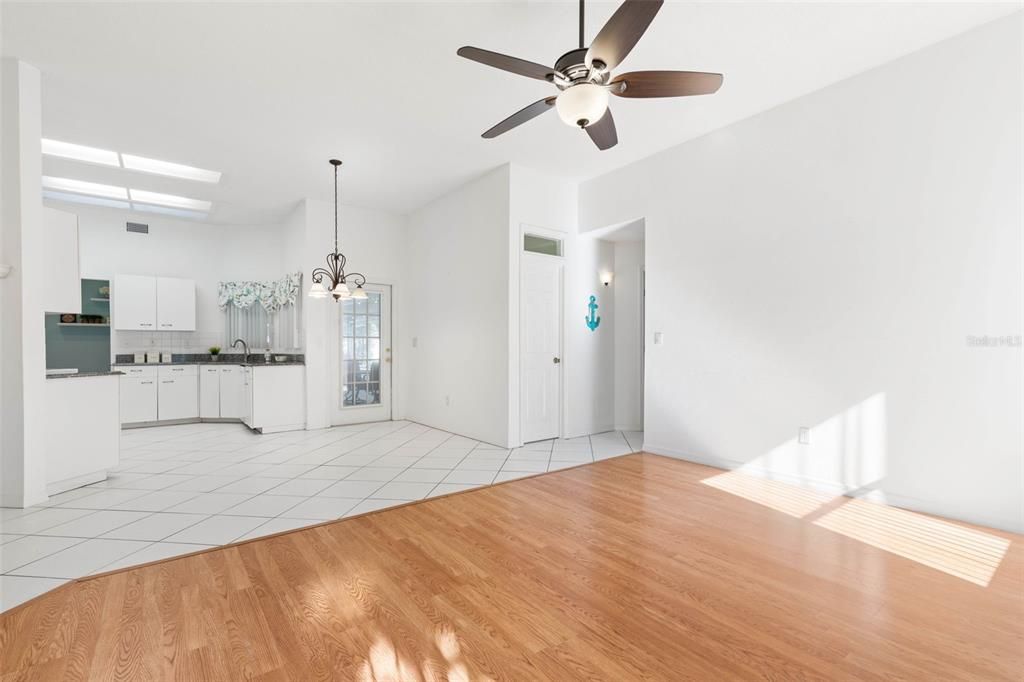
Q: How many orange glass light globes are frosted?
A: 0